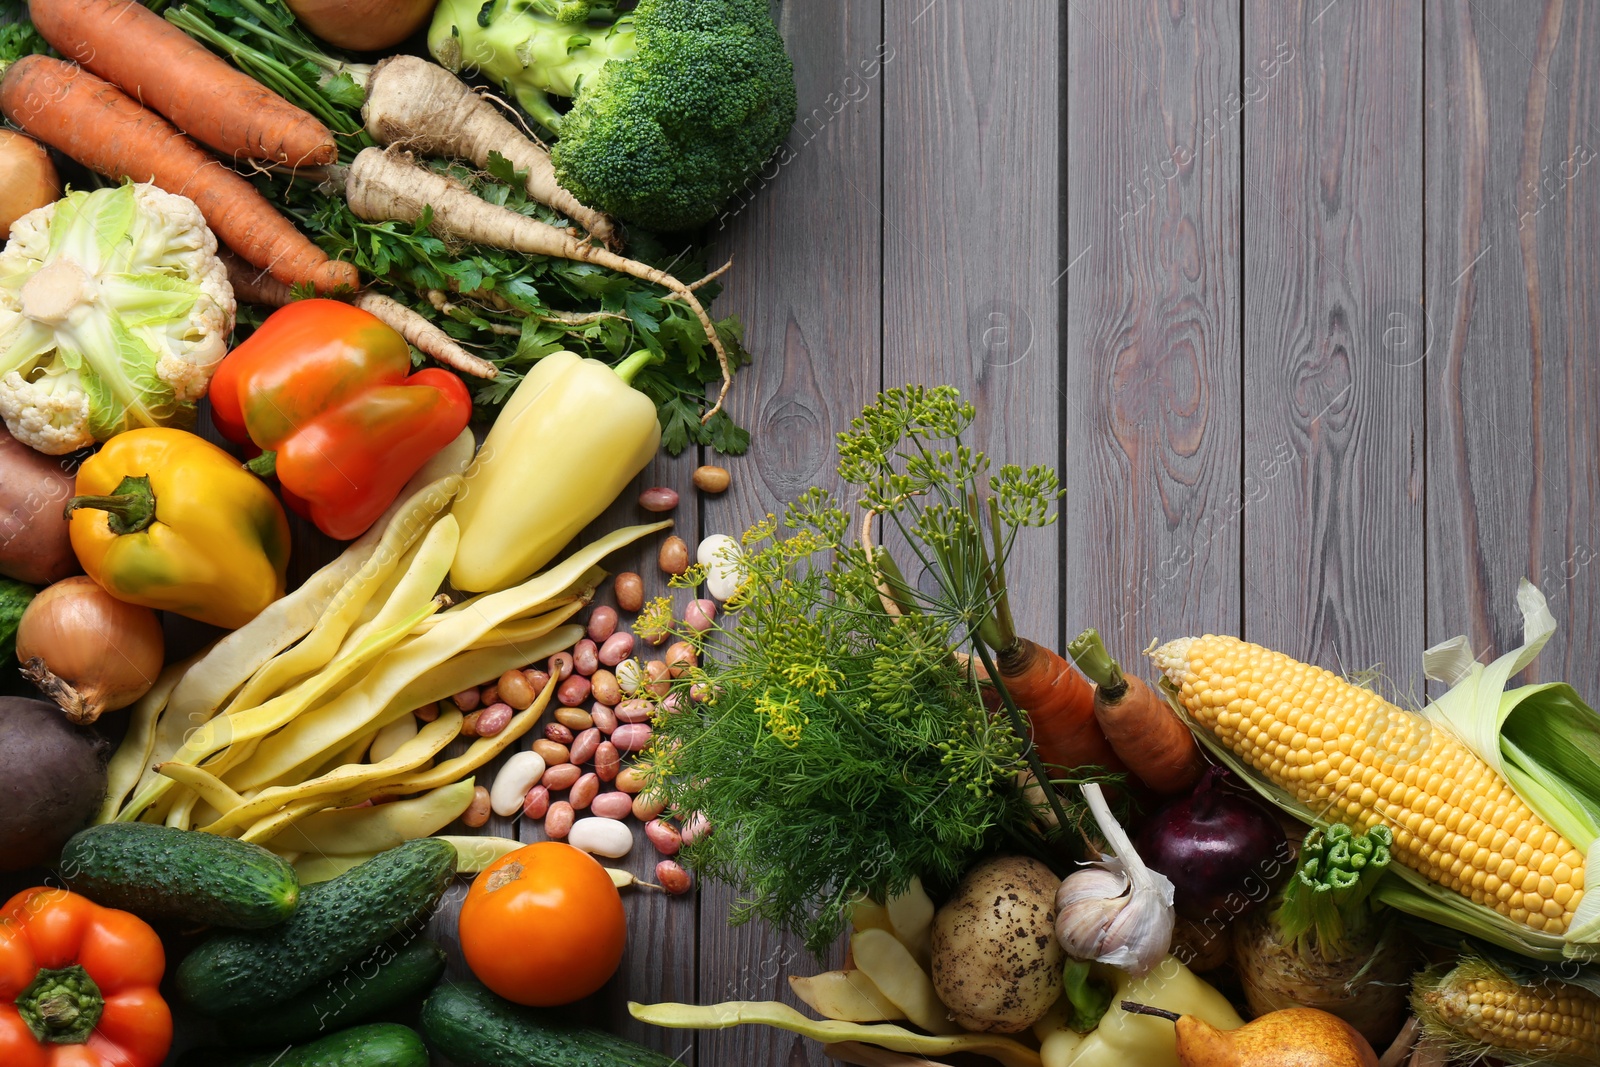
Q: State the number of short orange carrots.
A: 2